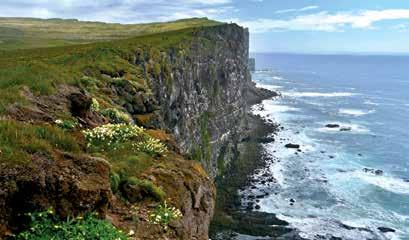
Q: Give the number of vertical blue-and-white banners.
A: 0